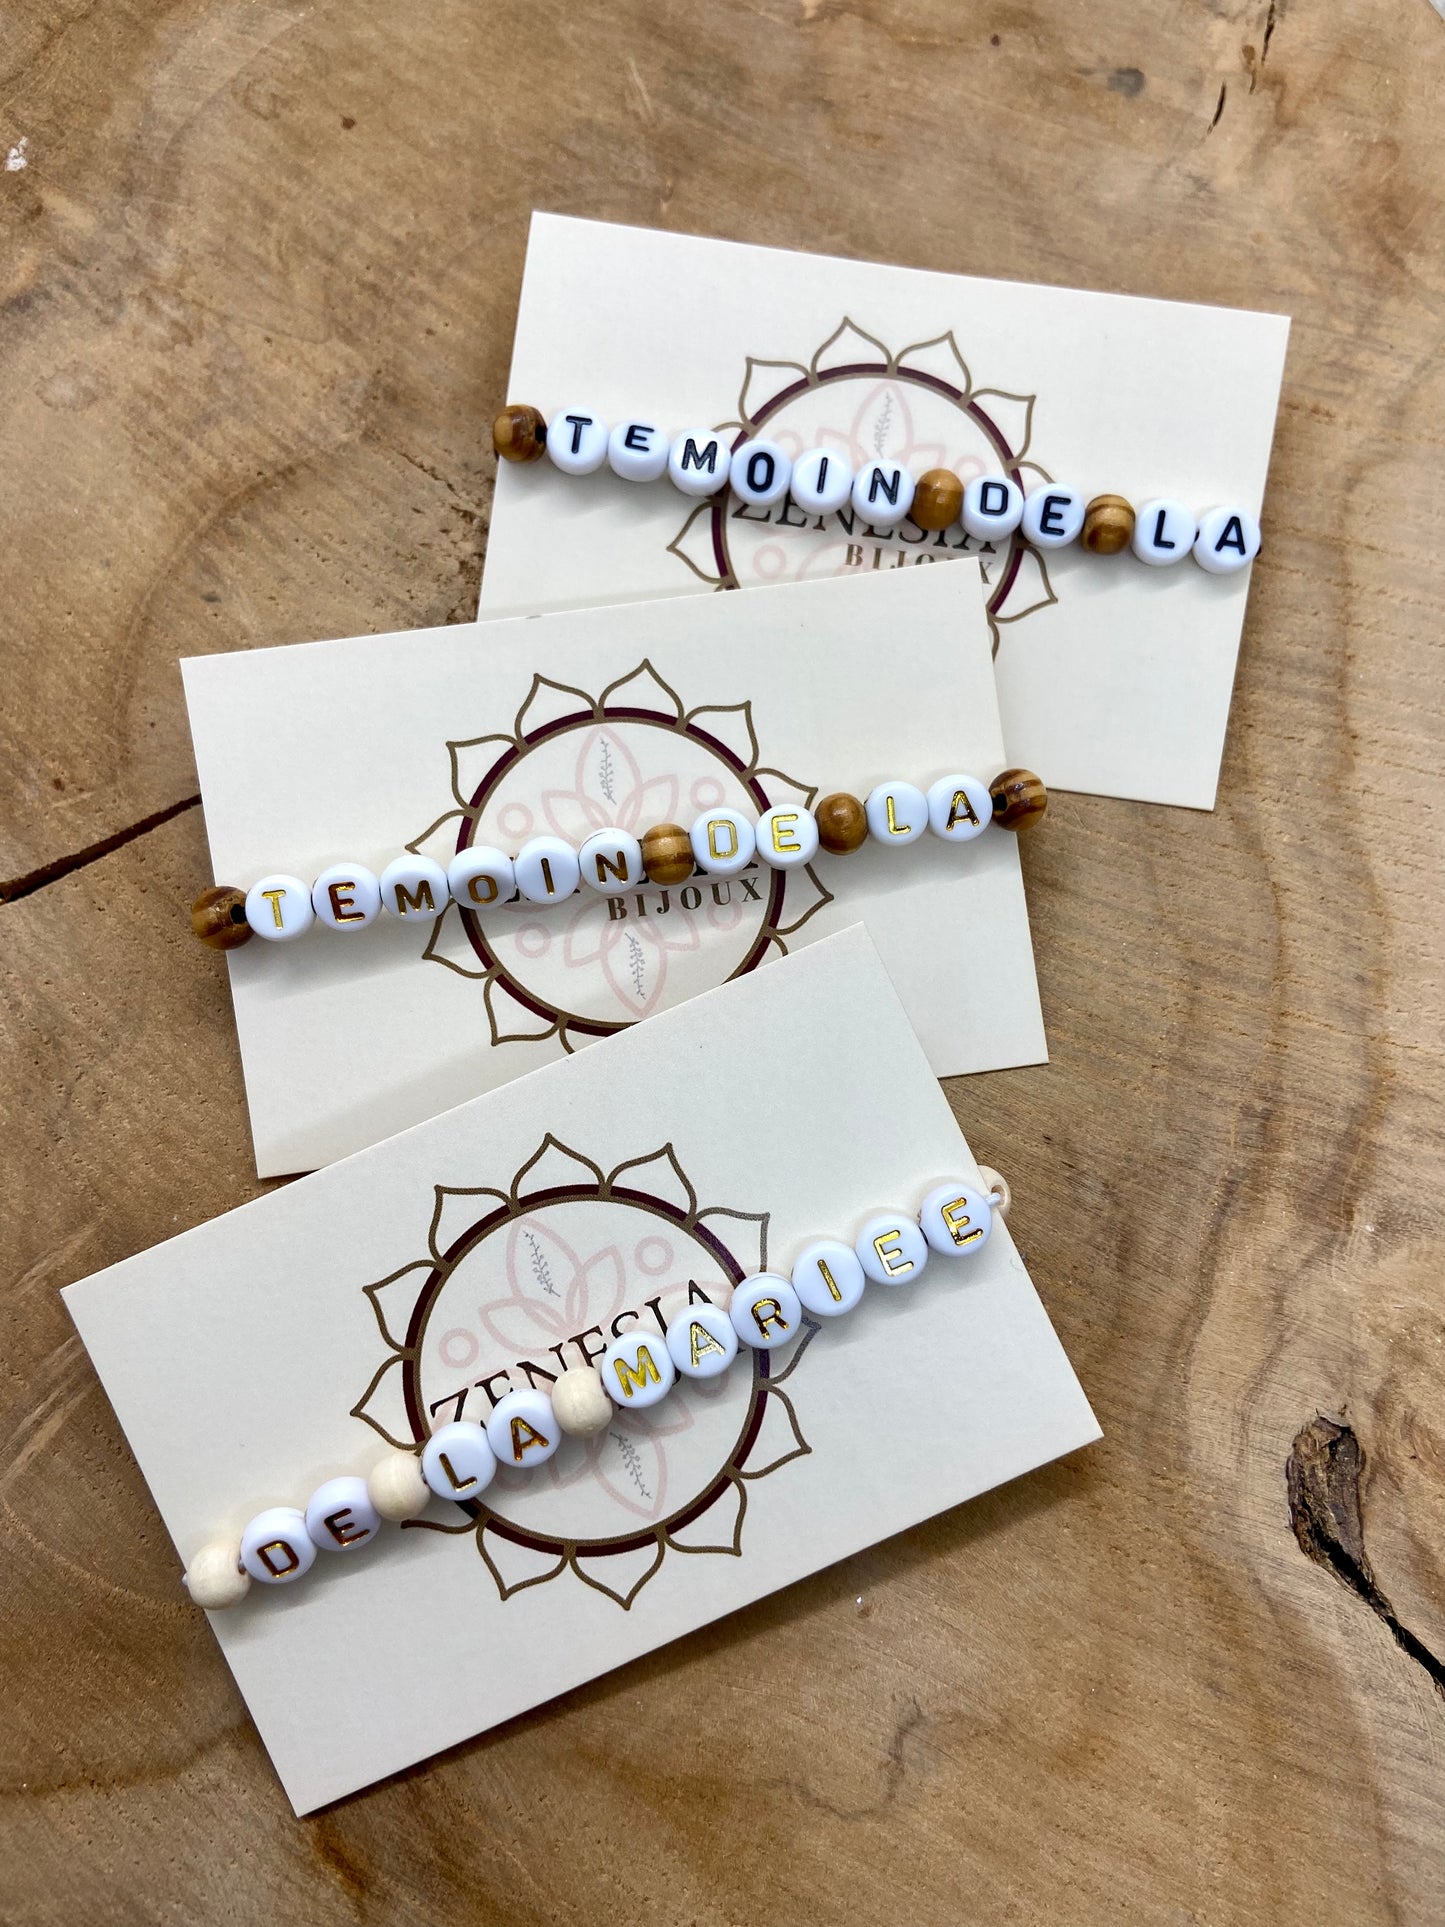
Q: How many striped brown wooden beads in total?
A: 7